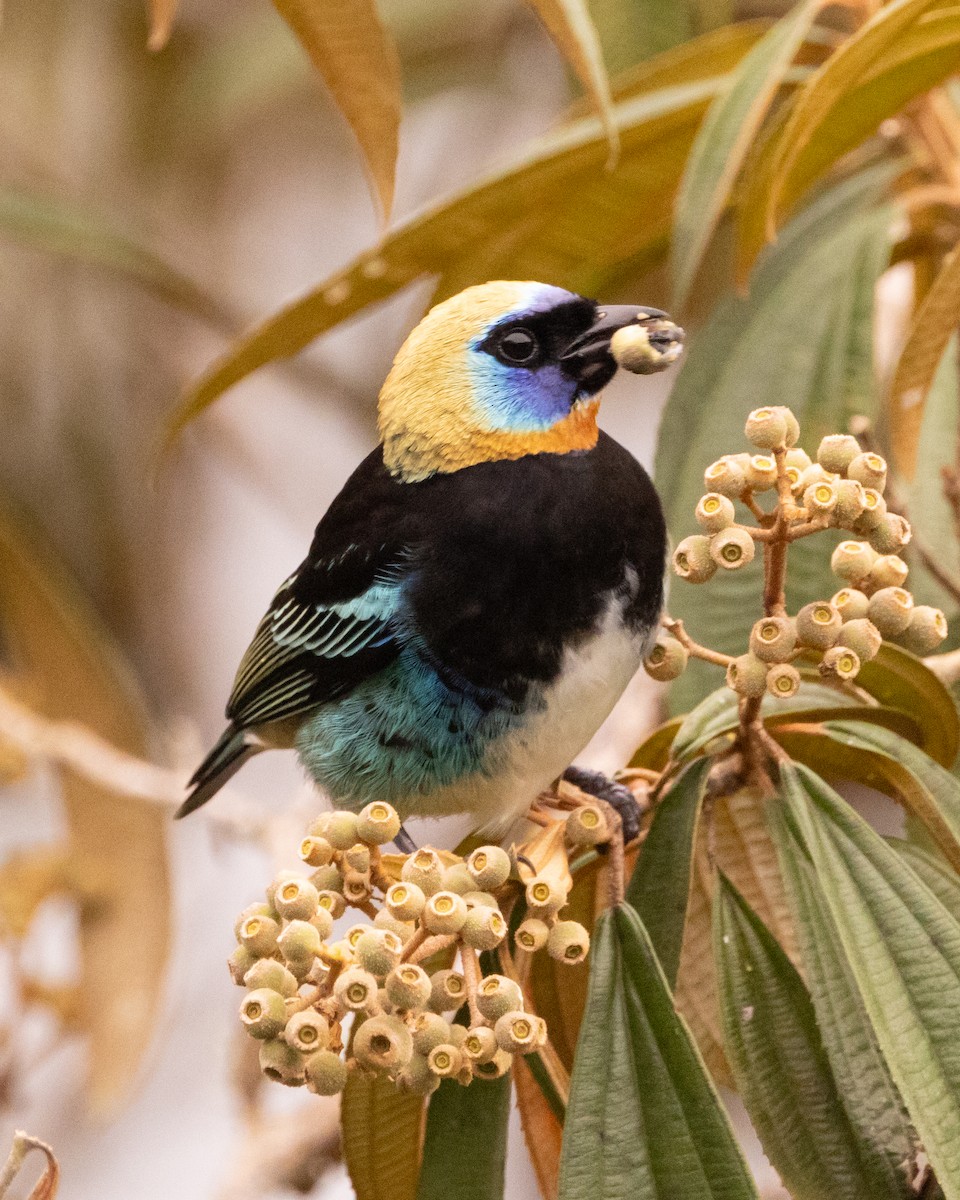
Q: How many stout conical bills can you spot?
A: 1